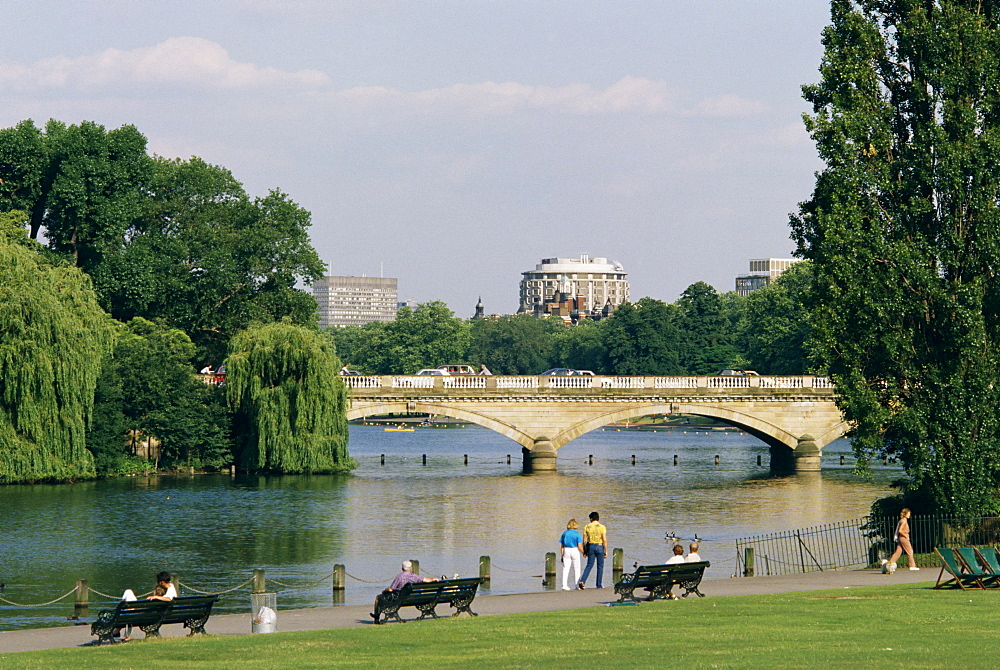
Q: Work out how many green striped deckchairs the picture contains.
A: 3